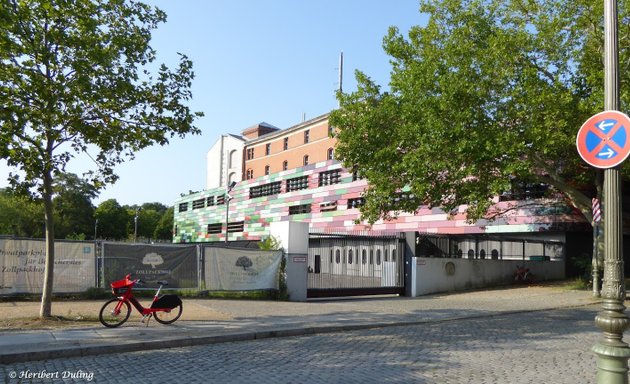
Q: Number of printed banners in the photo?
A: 3